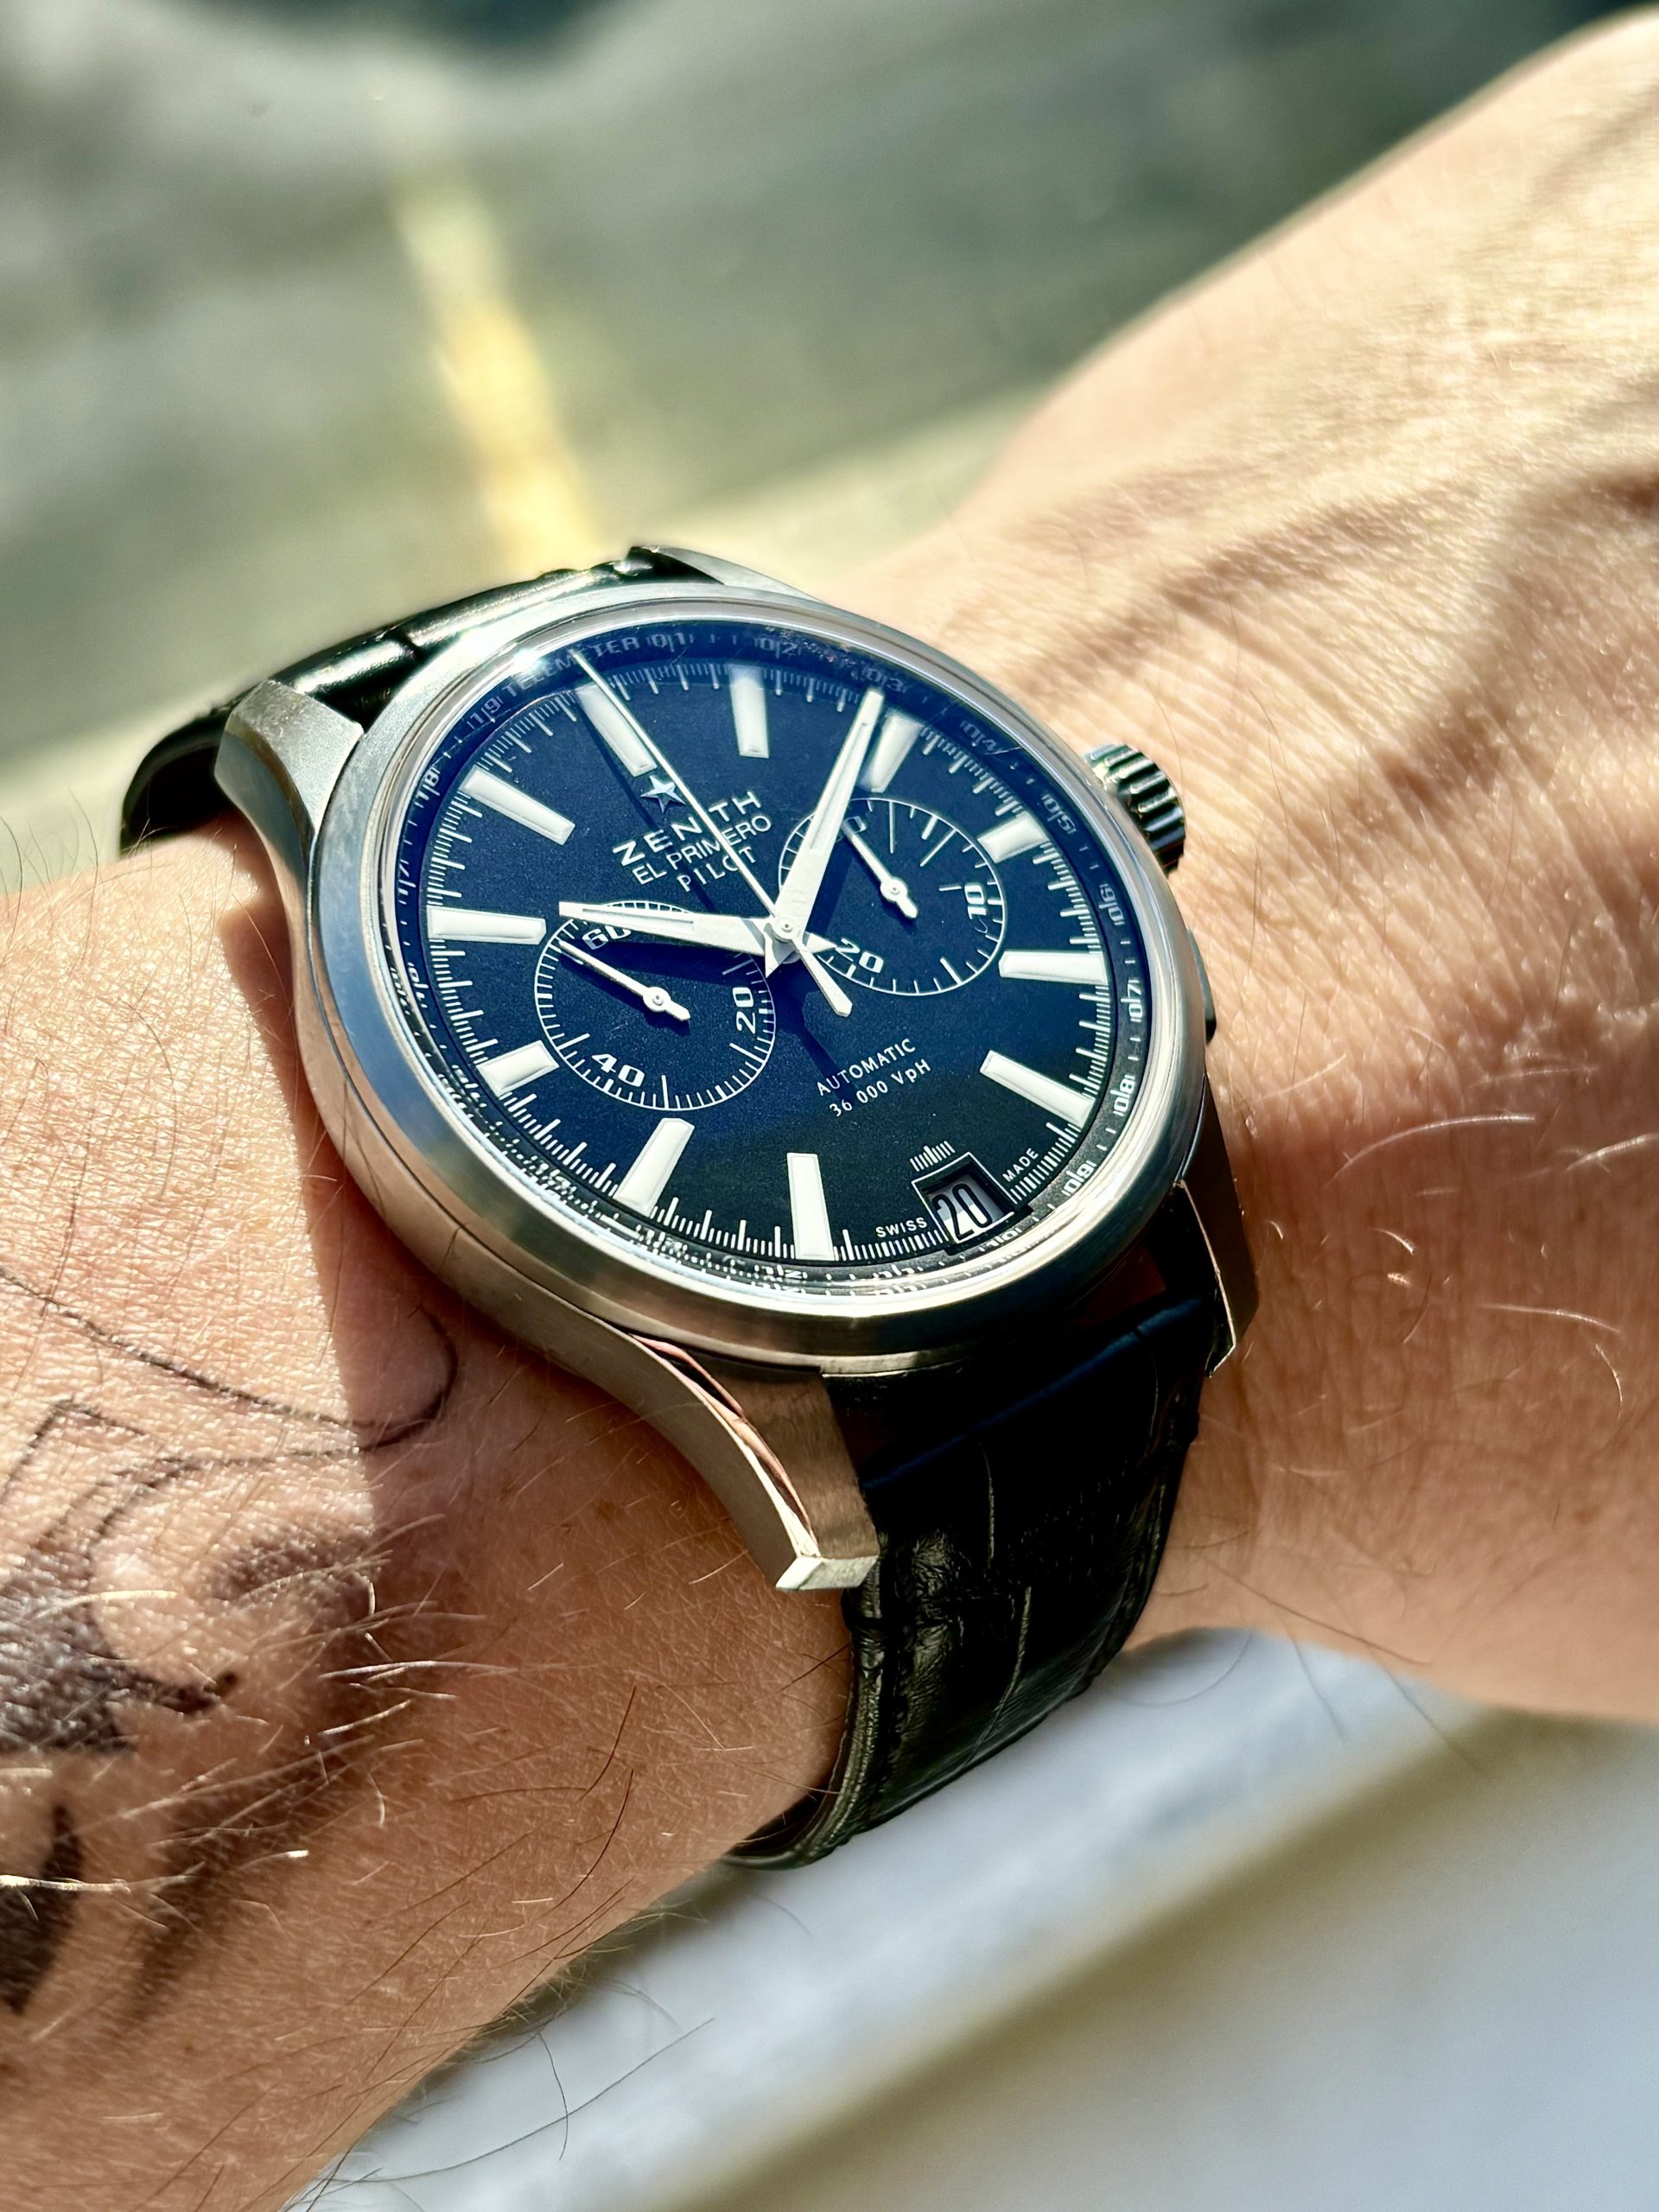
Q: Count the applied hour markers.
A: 11